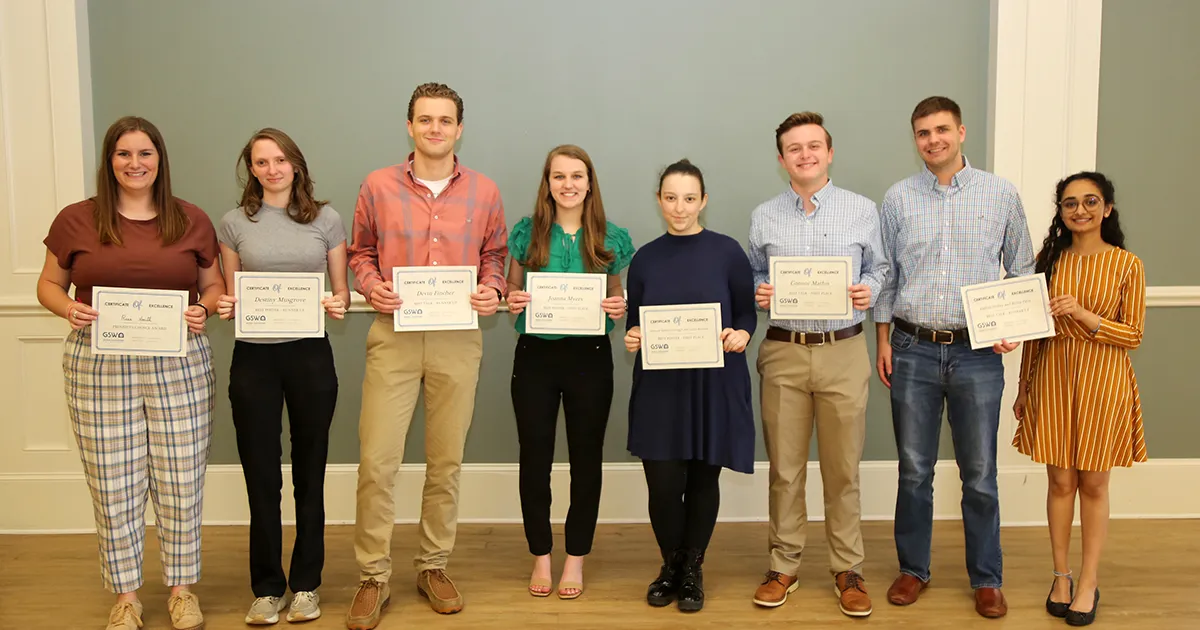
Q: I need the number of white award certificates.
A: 7